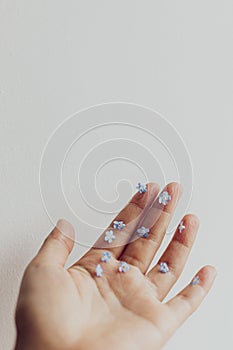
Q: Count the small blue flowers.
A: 11